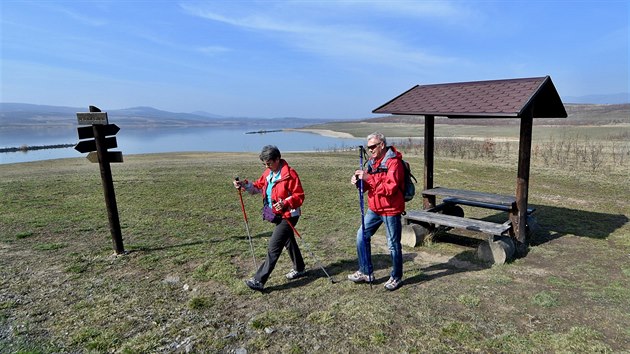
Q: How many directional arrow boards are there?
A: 3